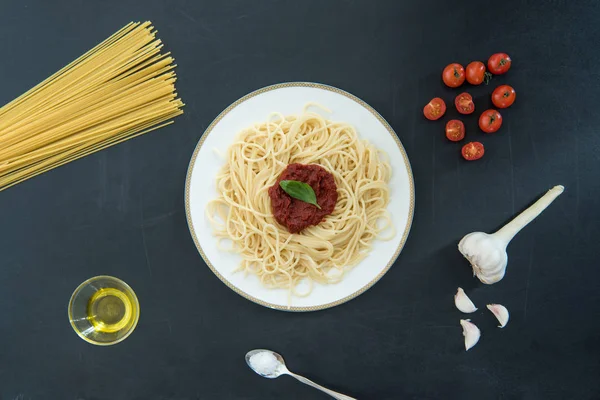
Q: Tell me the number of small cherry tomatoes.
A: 9